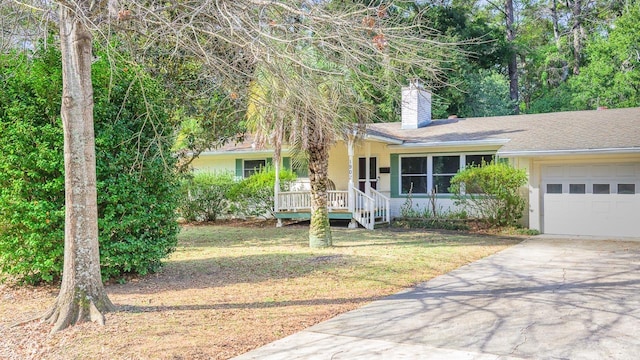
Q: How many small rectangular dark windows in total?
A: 4